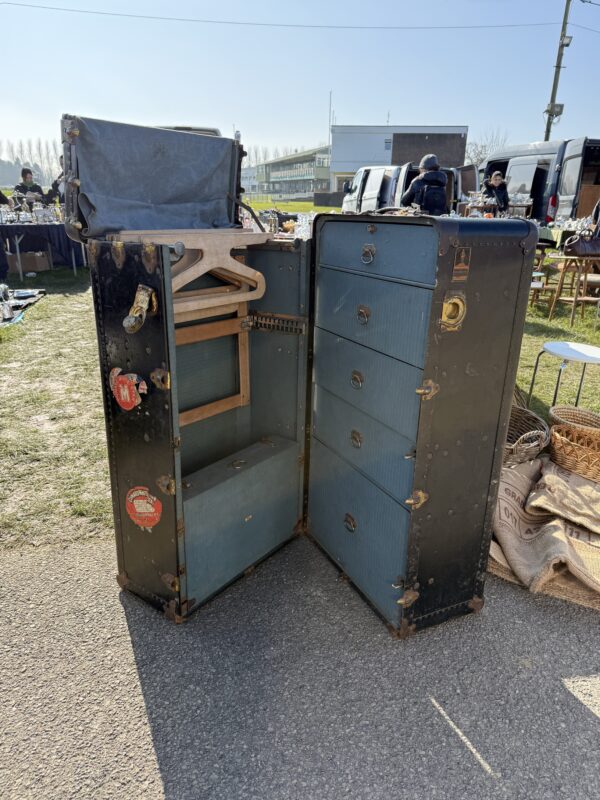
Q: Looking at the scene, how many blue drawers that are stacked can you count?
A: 5